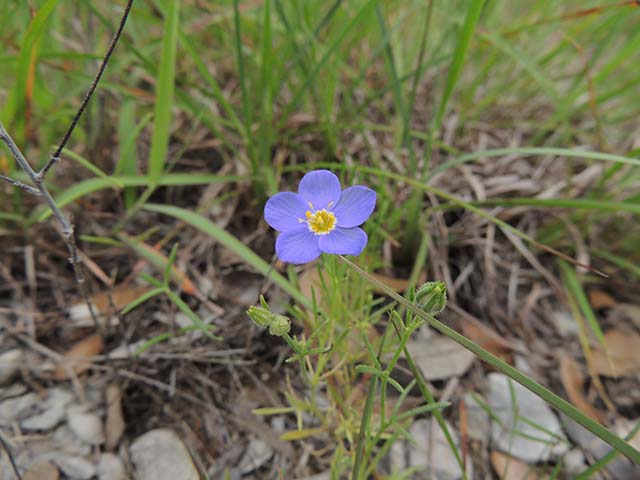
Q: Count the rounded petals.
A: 5